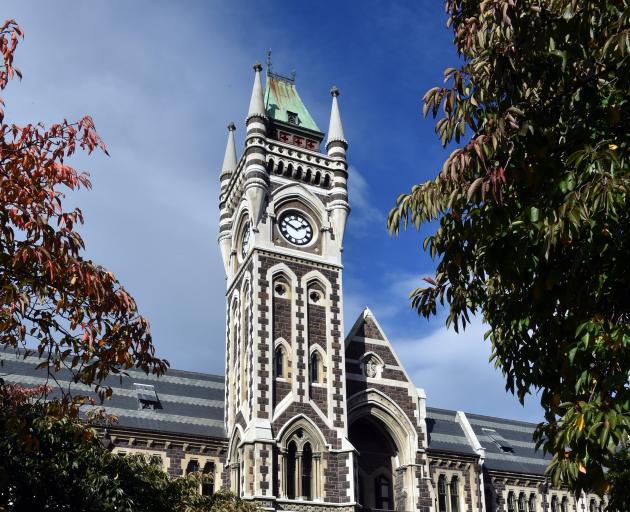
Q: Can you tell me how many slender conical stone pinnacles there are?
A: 3